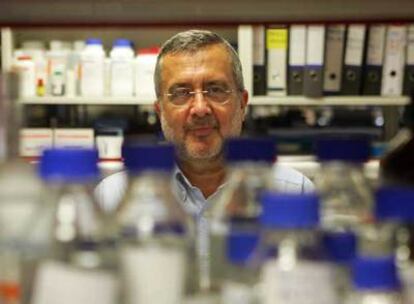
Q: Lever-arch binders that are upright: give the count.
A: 9